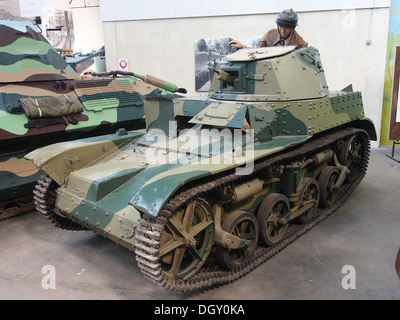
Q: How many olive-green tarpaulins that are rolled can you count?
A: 1